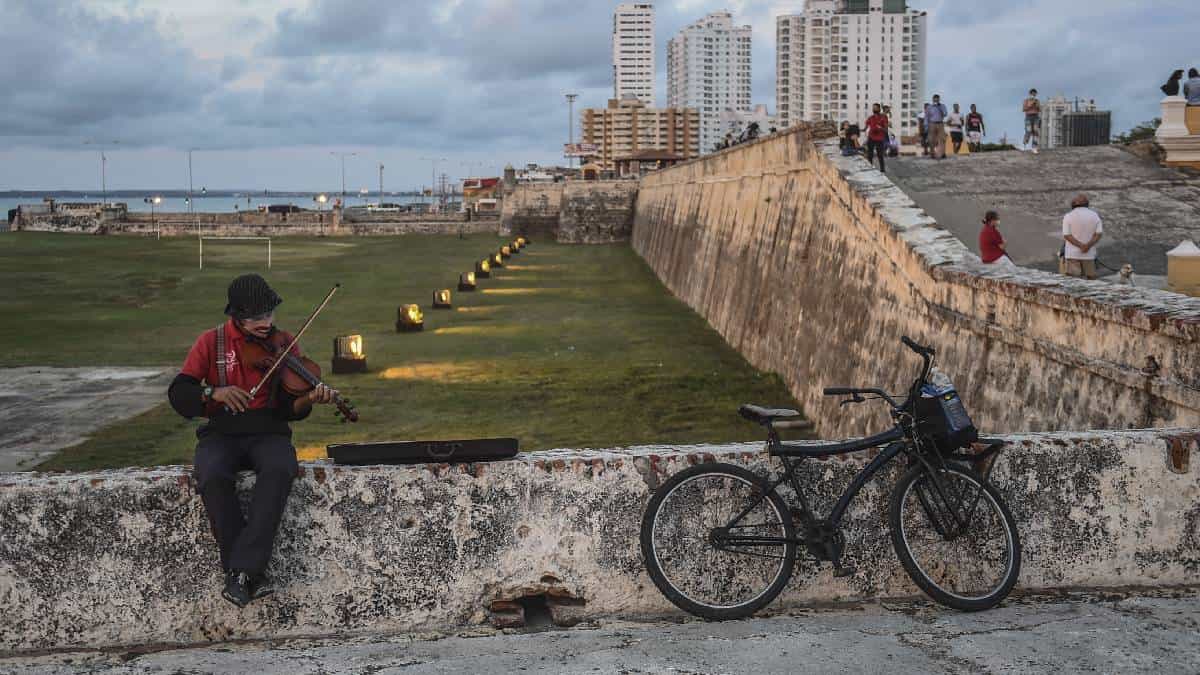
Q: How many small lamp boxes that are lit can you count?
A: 9